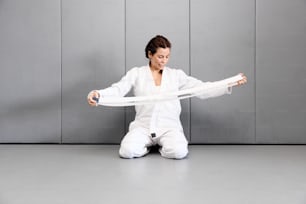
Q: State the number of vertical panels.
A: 5